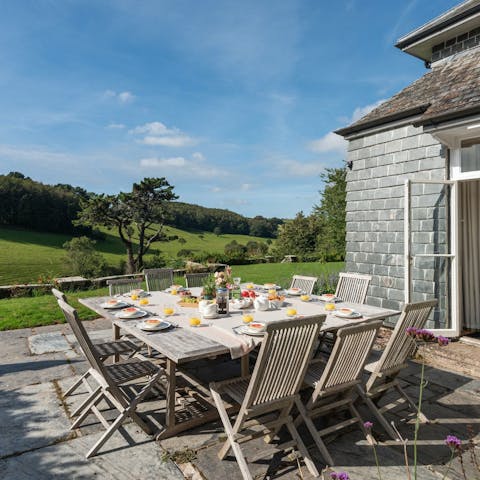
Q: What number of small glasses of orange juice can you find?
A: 11